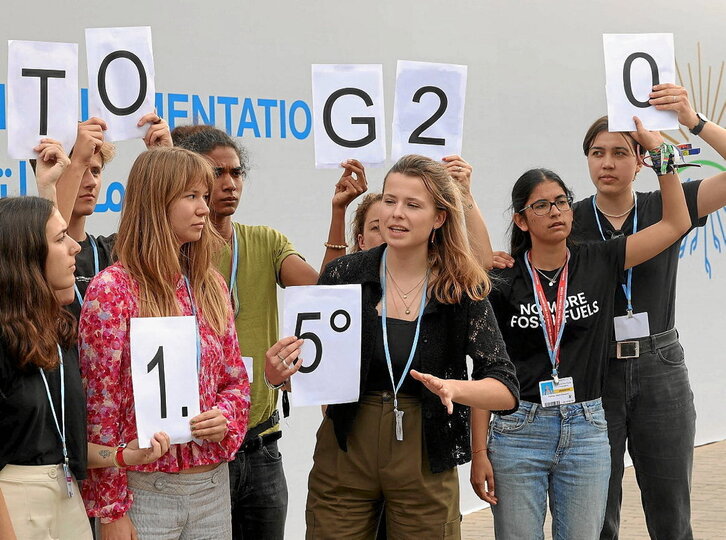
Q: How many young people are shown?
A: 8